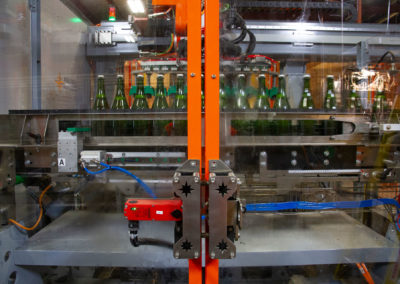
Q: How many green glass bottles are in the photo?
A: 14